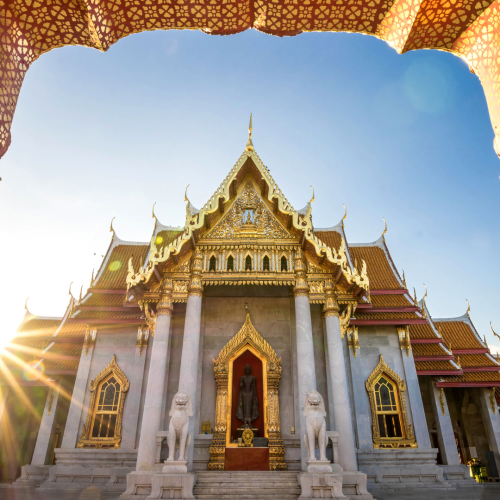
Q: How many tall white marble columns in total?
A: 4